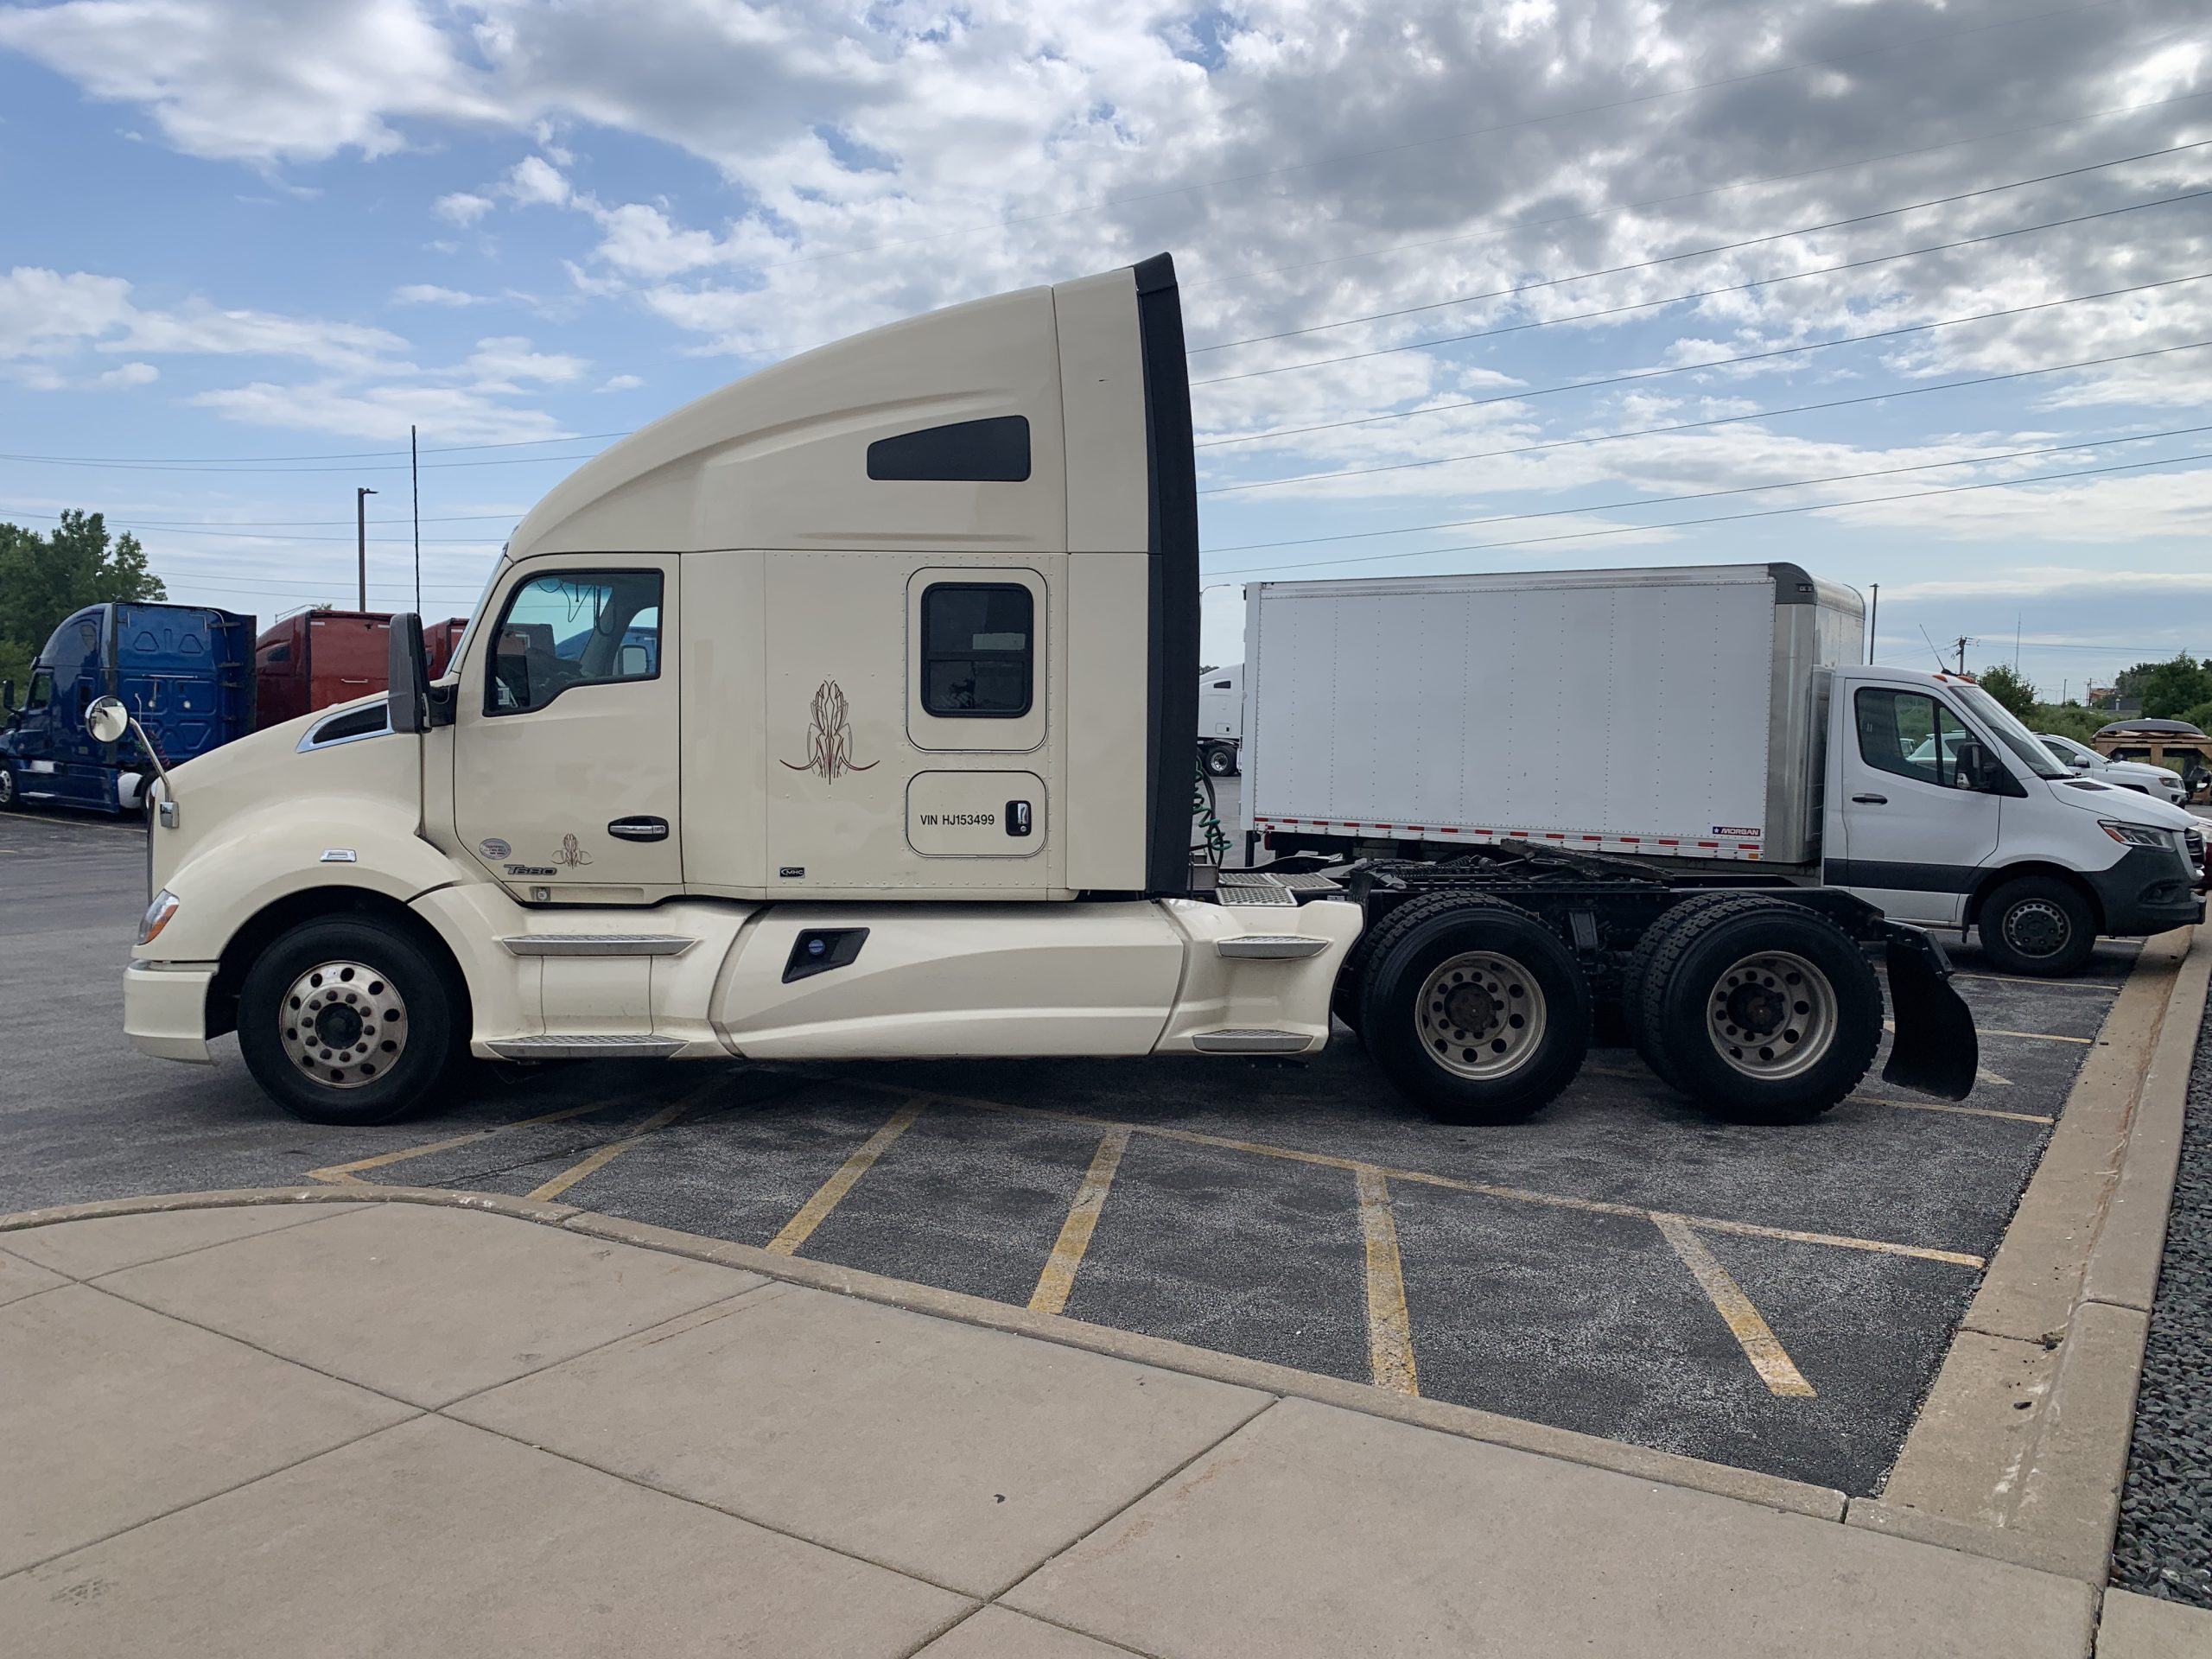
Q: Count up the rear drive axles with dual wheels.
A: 2